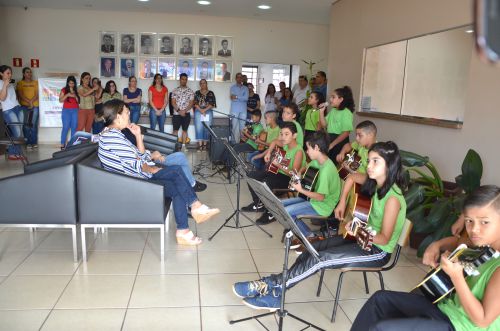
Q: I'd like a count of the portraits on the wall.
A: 14